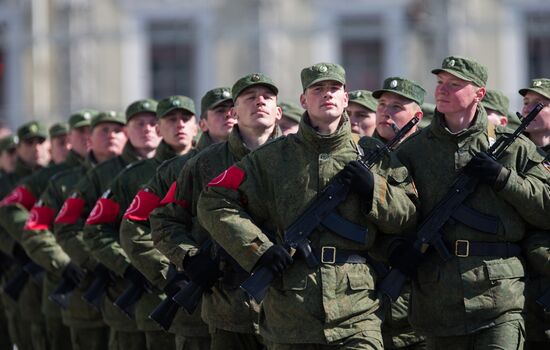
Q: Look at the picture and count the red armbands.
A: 7